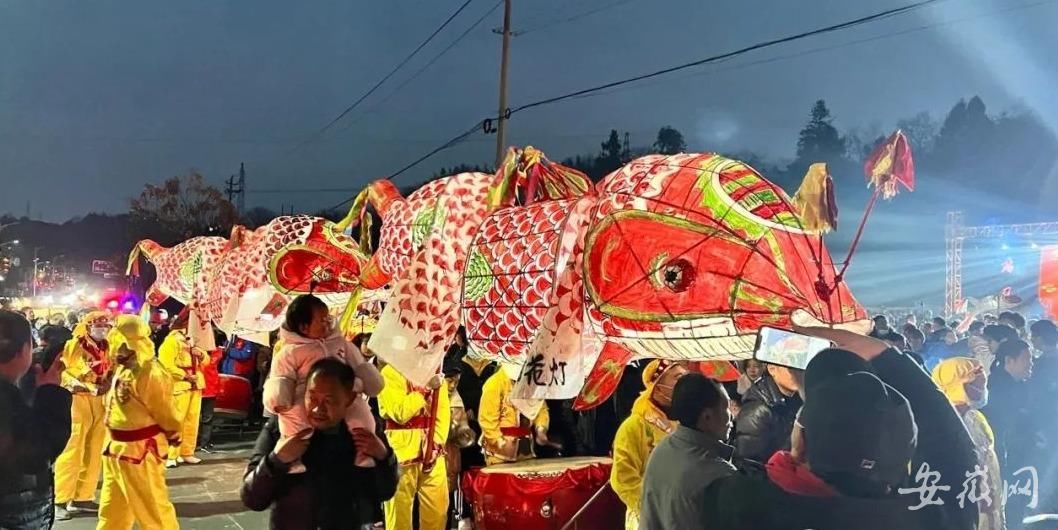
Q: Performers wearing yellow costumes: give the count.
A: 7